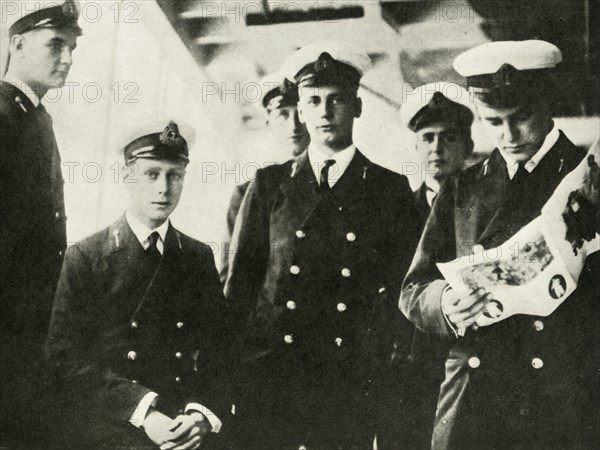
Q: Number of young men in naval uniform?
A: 6